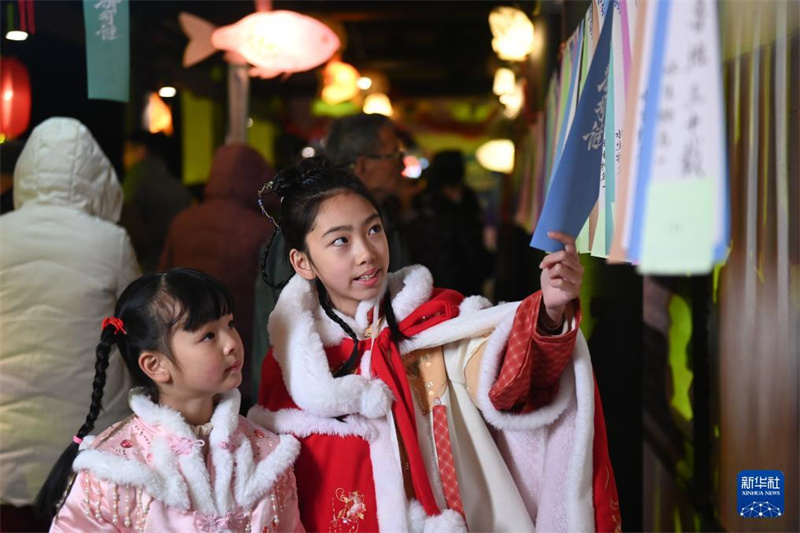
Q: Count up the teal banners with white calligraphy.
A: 1